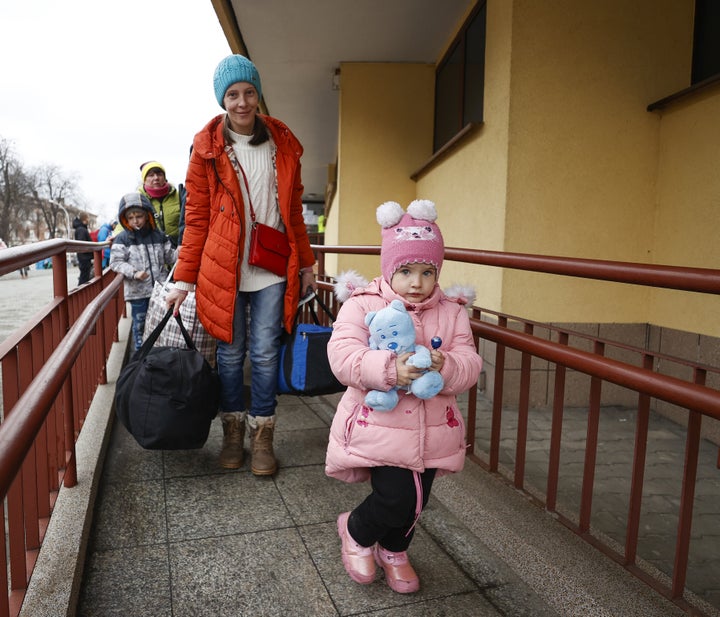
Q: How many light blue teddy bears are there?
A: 1